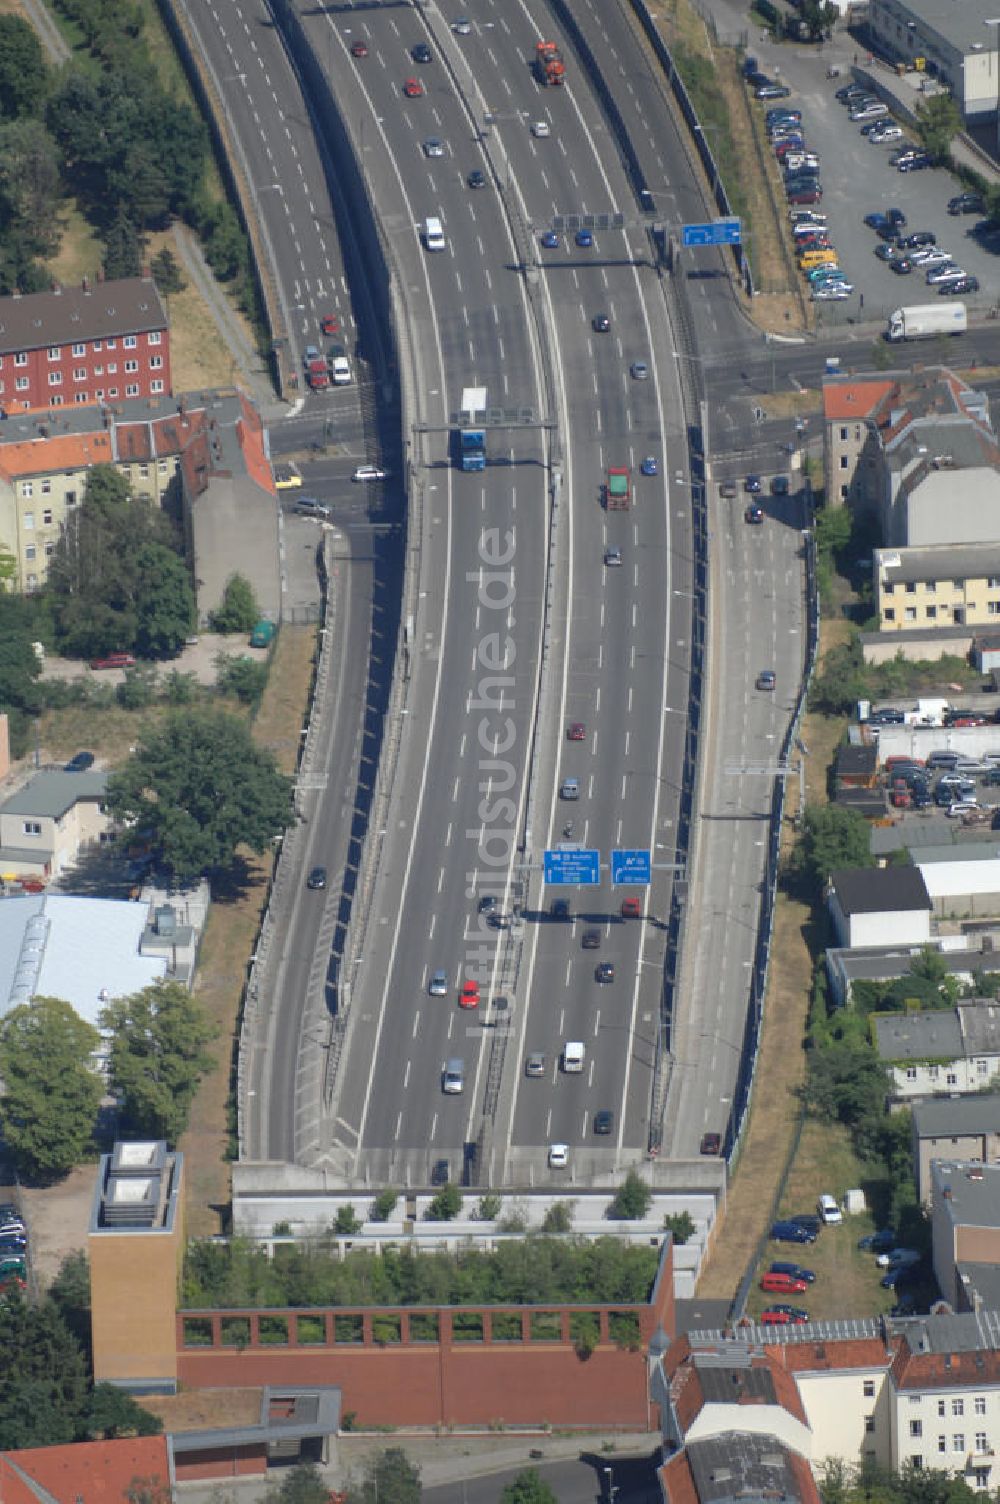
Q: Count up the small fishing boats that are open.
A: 0